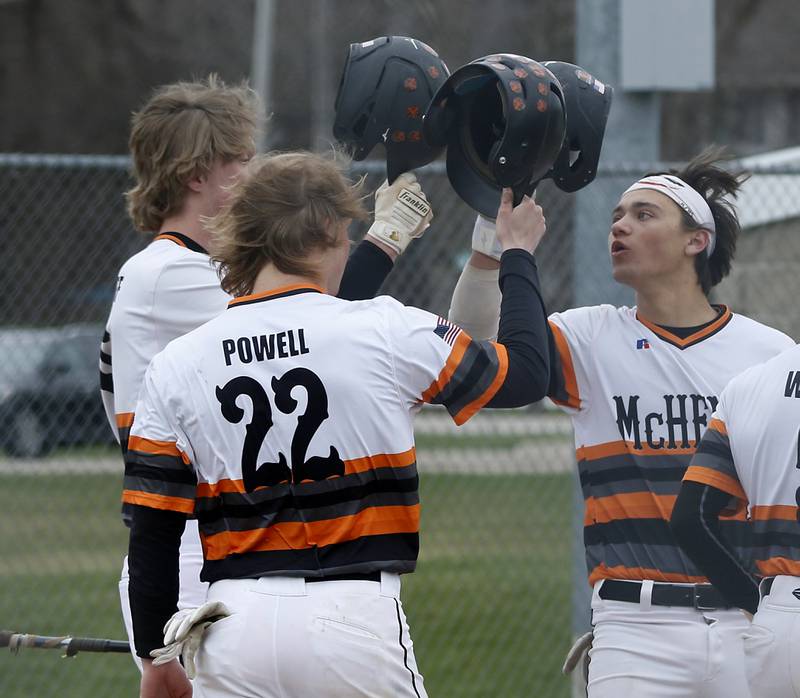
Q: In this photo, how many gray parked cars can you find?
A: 1